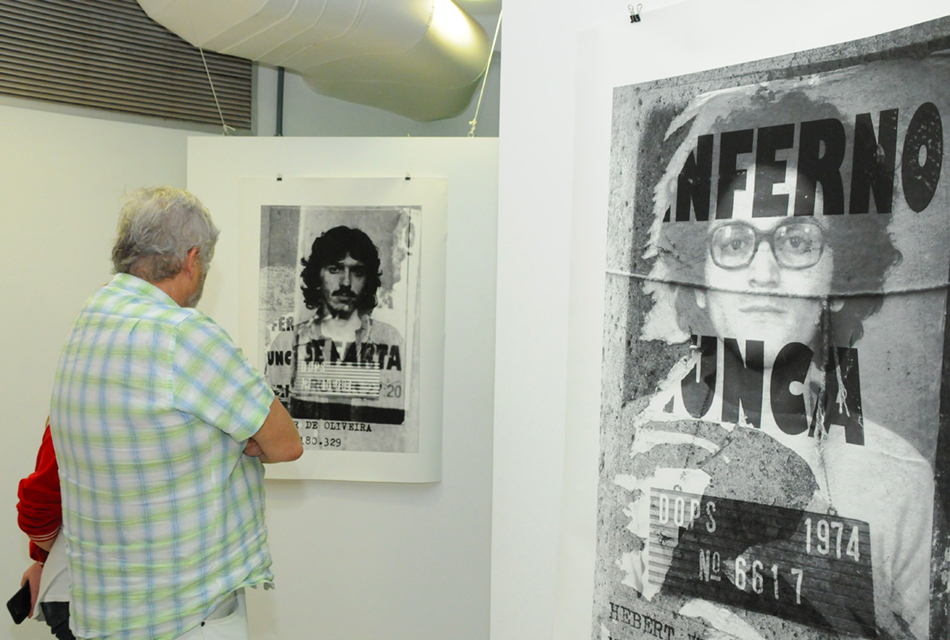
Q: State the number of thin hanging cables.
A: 2